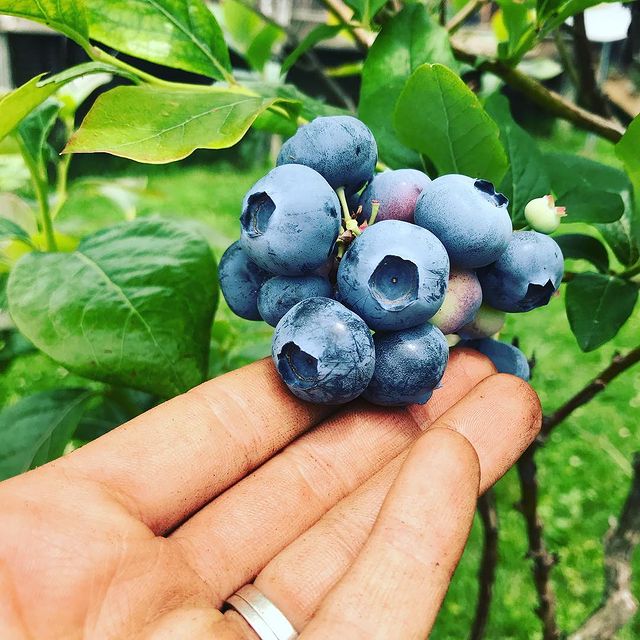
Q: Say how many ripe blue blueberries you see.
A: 10